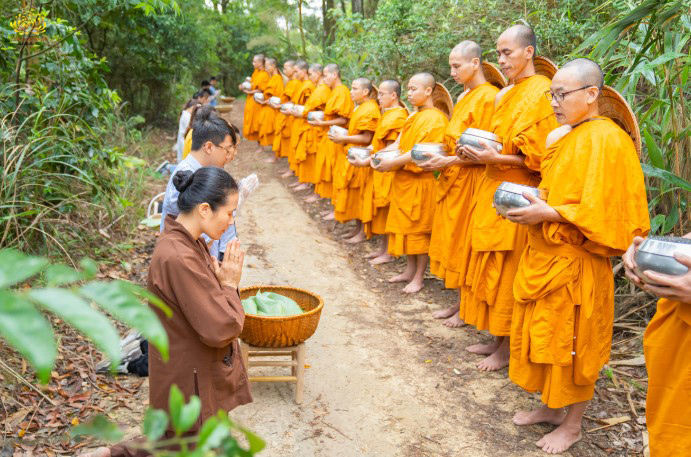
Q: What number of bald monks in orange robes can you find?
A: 12